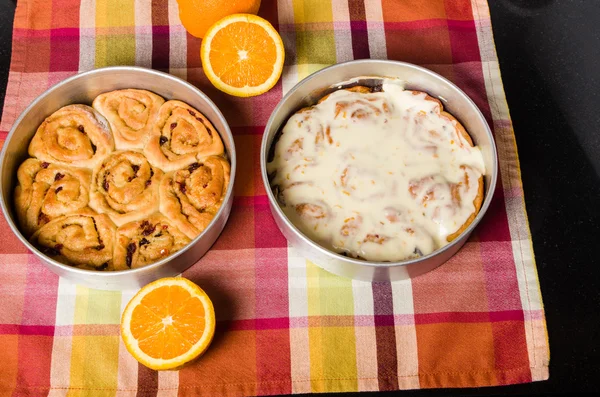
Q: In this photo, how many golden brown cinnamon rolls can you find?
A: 8